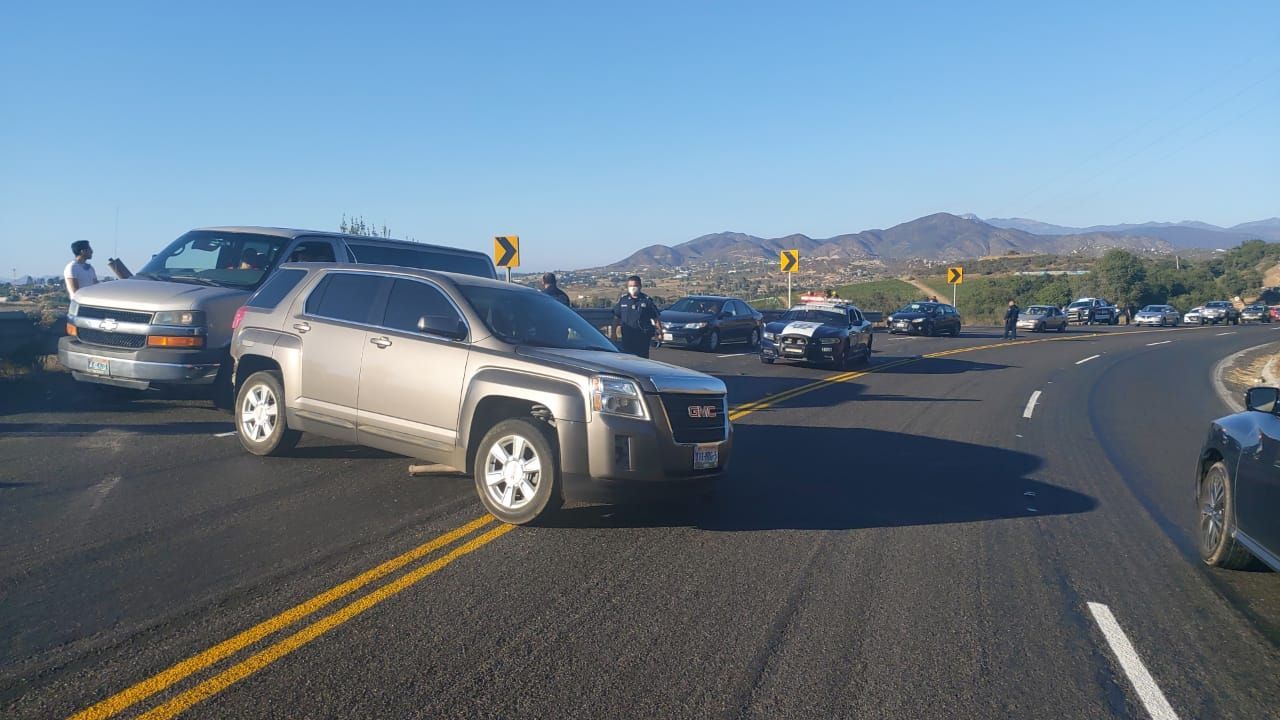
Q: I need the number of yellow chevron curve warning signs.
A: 3